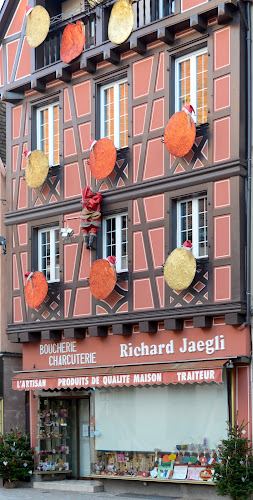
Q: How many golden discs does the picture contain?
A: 4